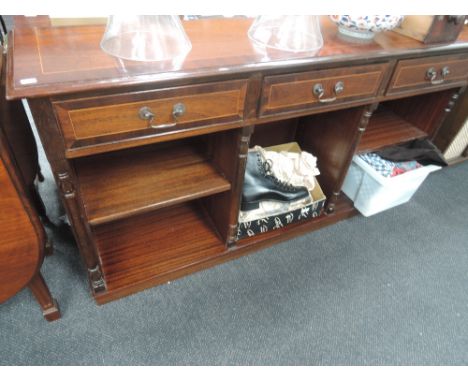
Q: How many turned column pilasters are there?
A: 4